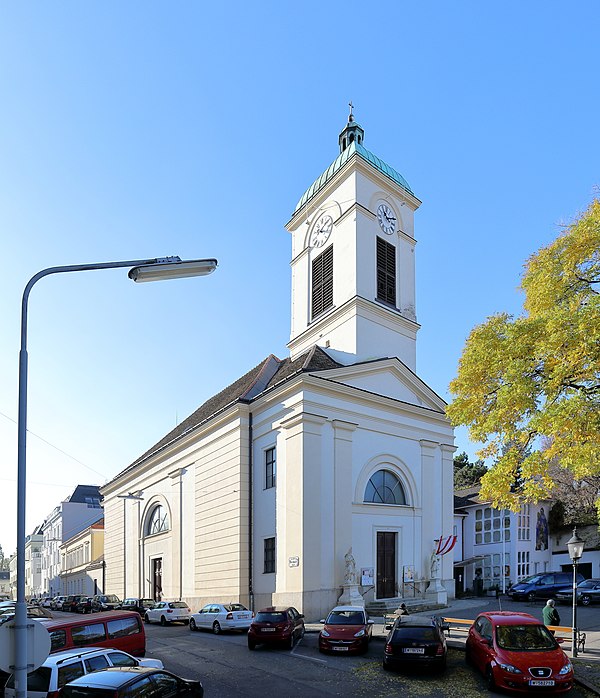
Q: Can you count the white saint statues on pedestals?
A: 2